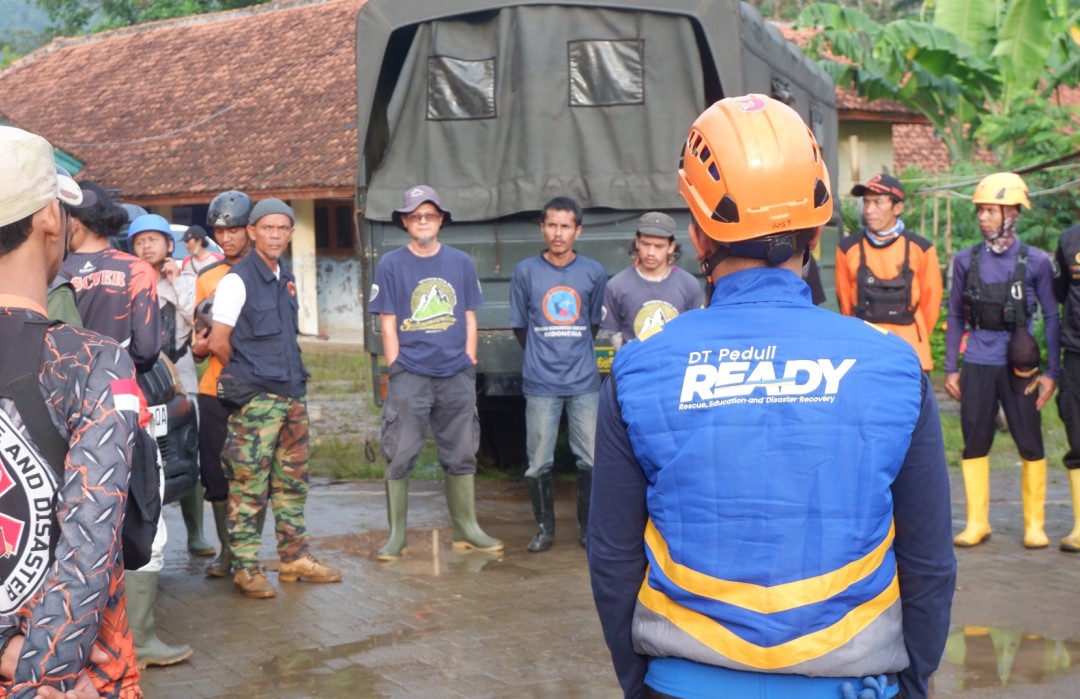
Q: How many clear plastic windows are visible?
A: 2